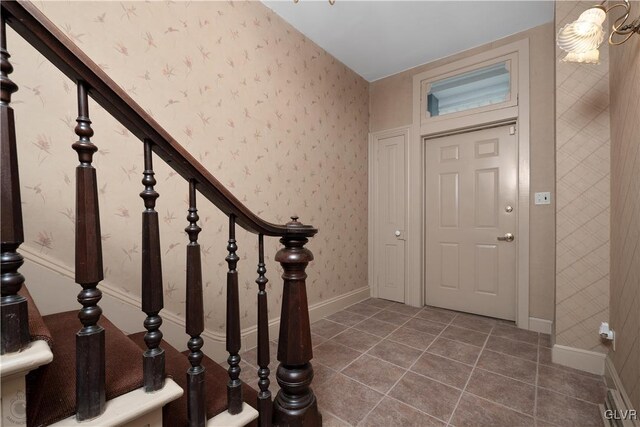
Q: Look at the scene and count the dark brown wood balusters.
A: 6